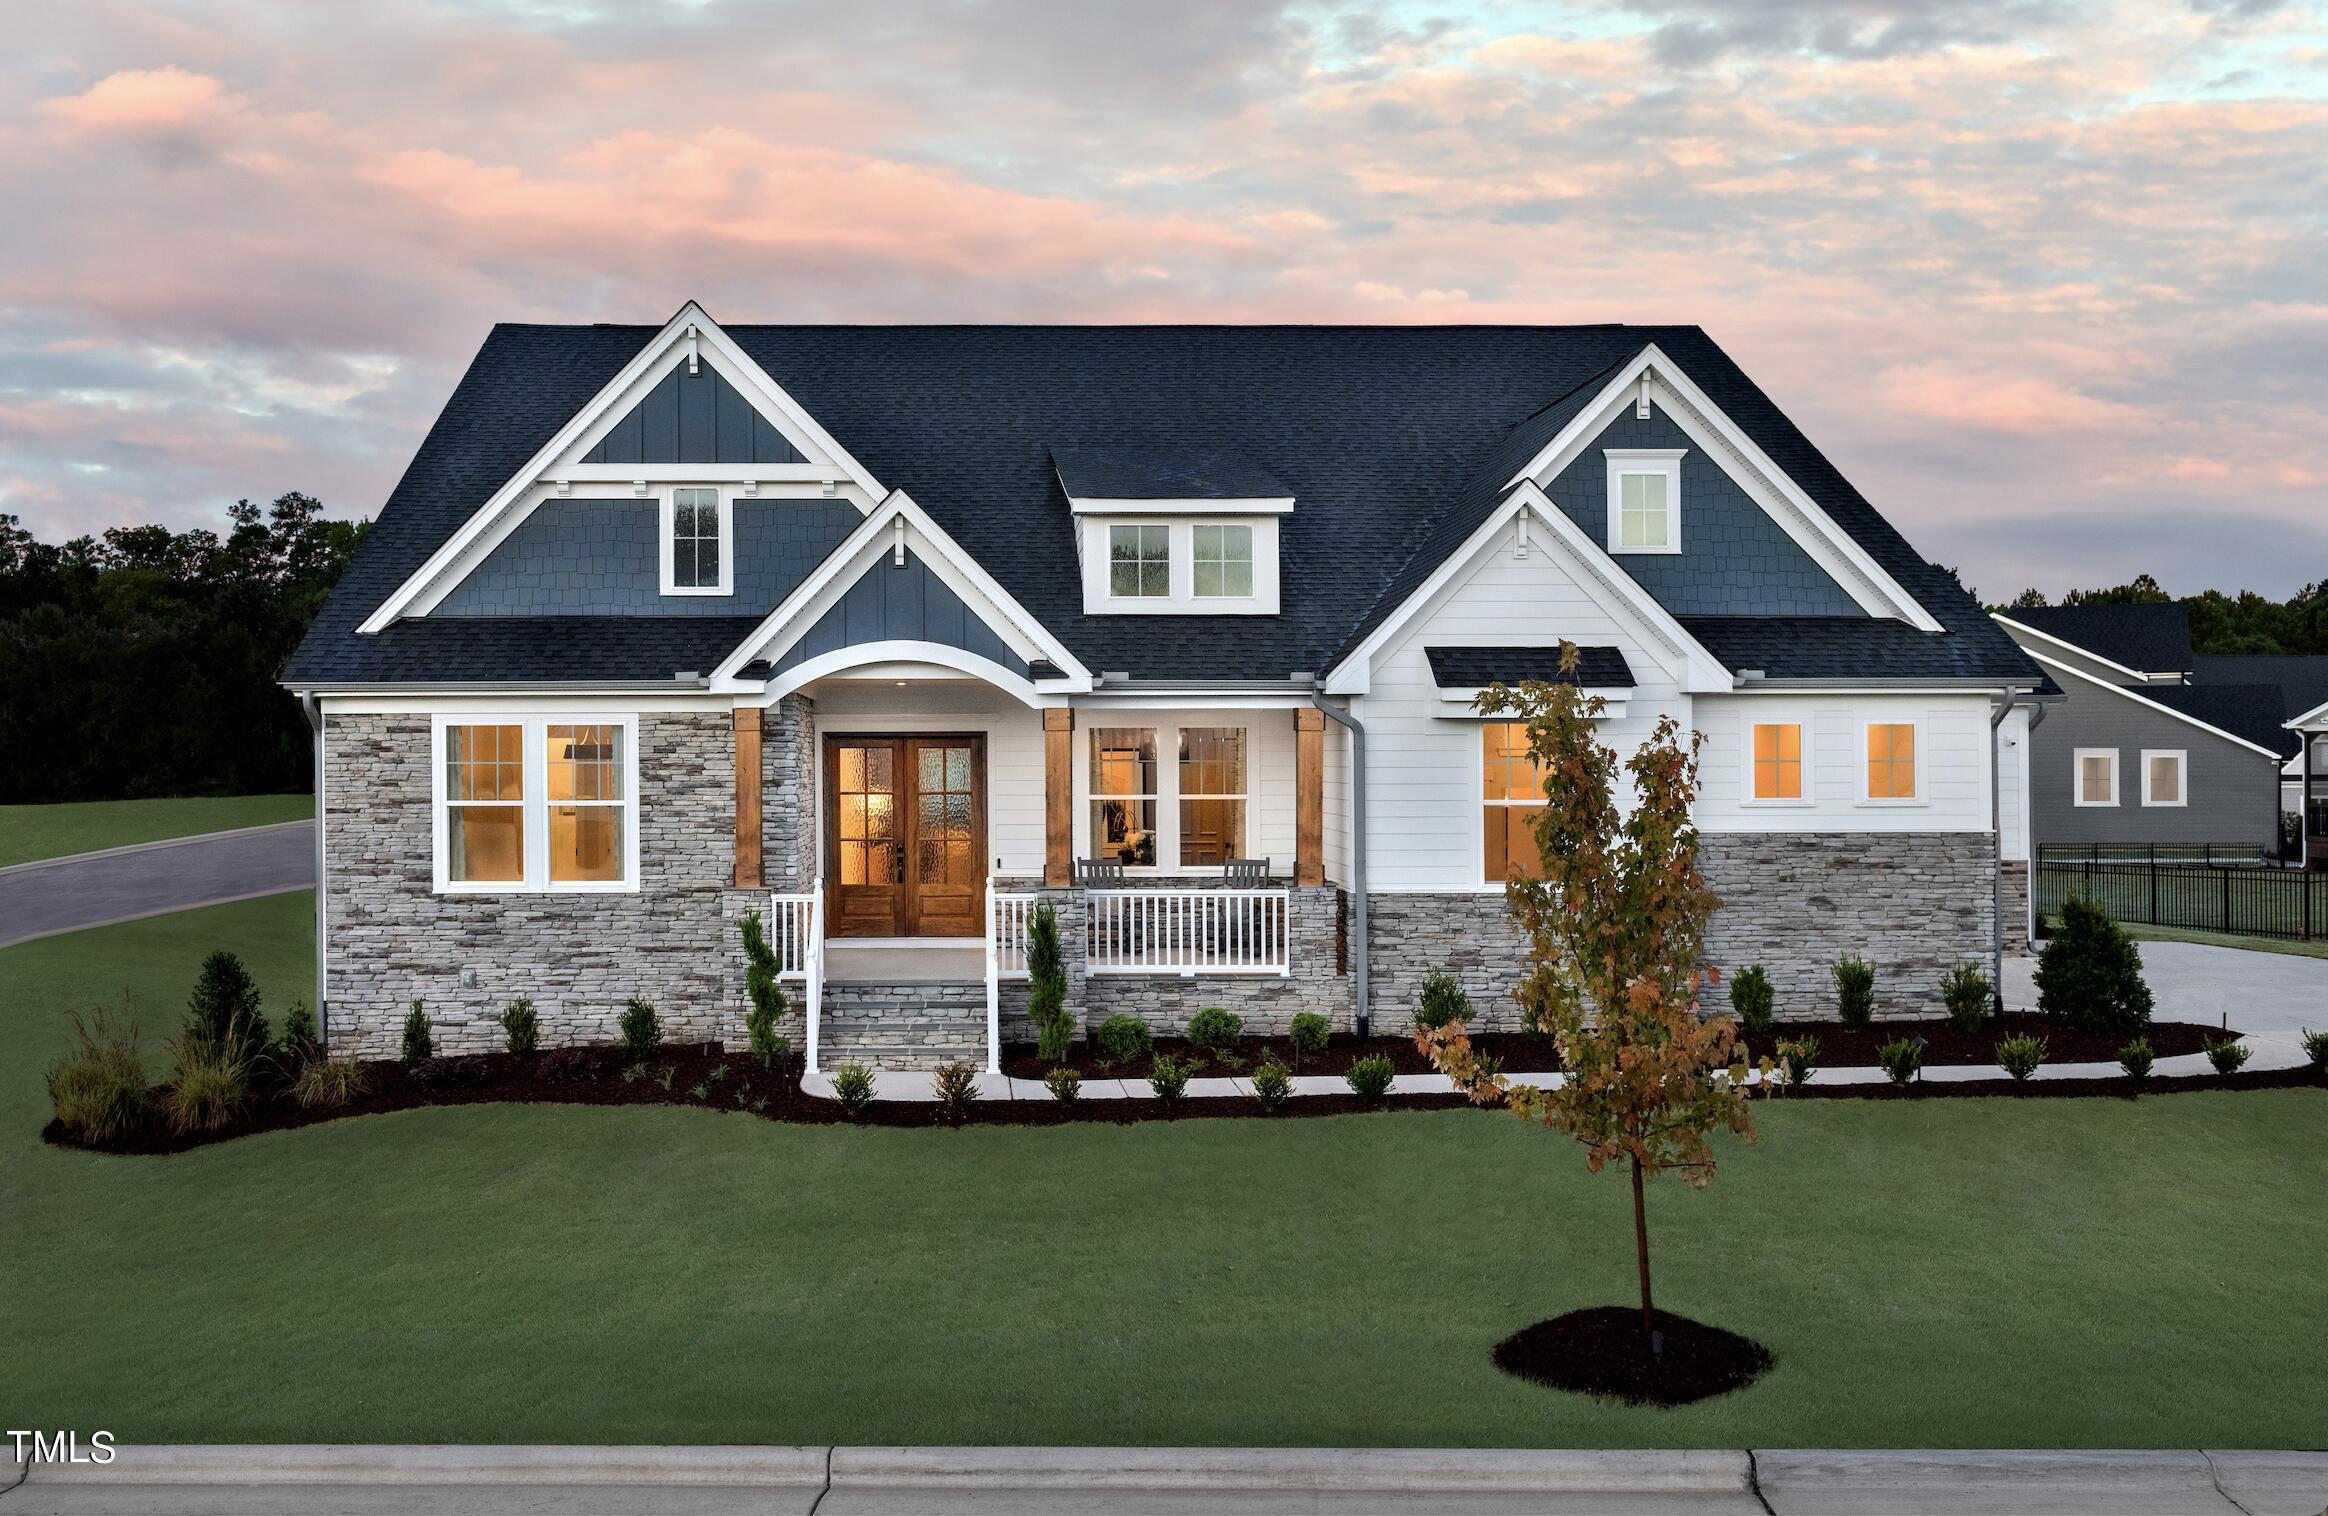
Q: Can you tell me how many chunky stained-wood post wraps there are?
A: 3